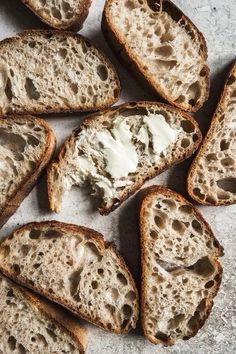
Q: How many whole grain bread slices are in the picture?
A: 9